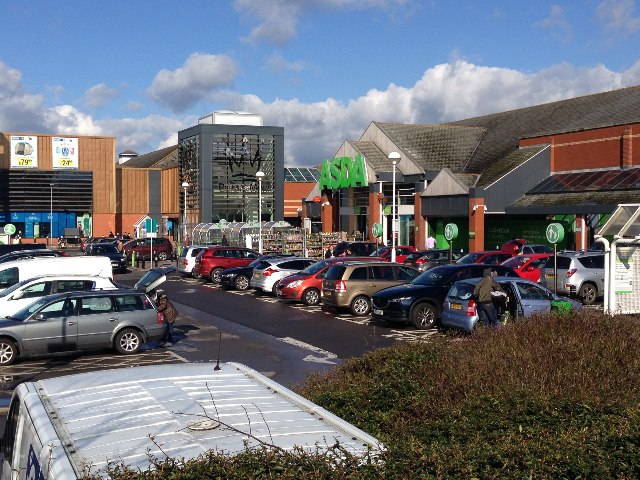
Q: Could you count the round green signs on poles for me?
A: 4